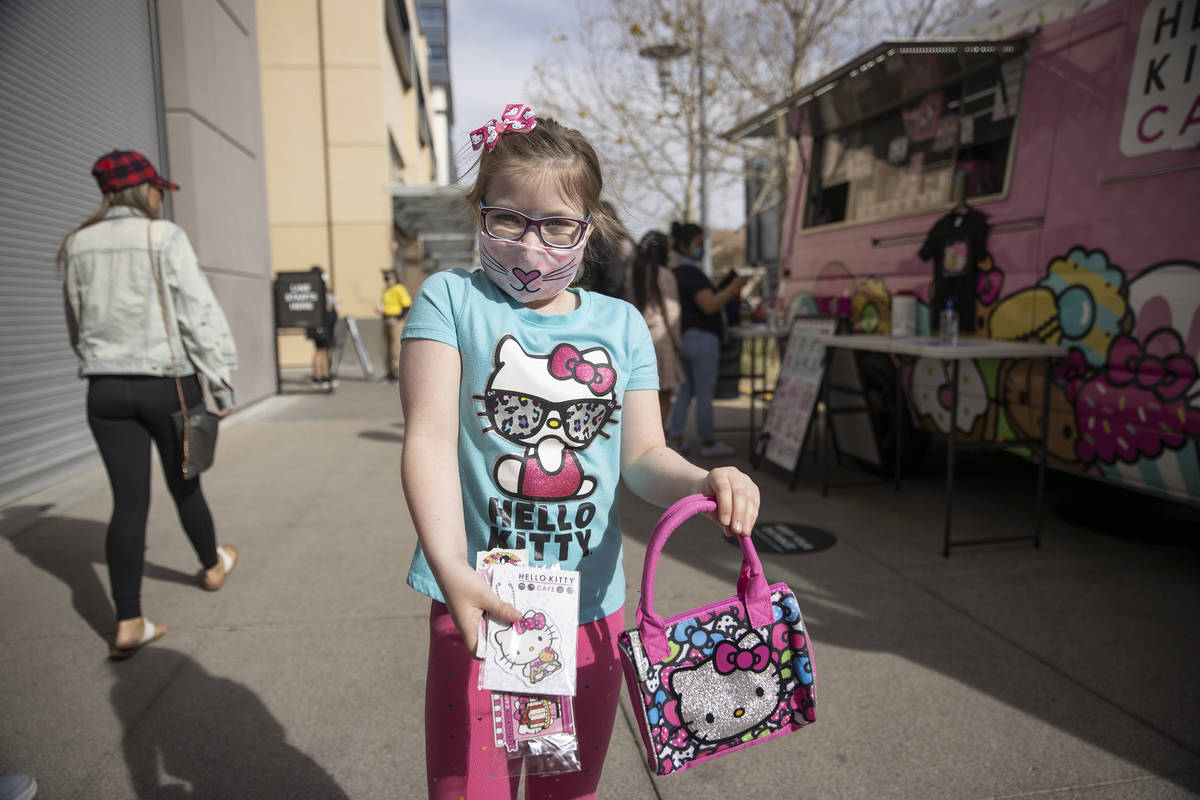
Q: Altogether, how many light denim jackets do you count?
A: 1